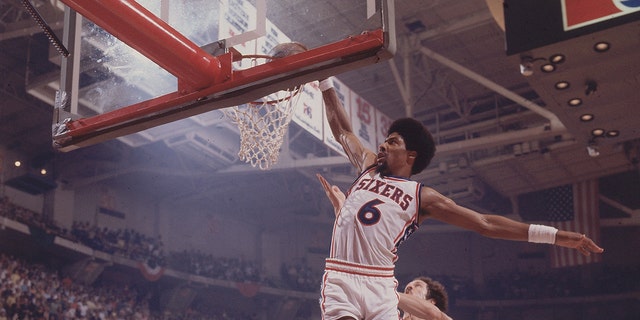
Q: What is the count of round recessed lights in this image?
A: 8